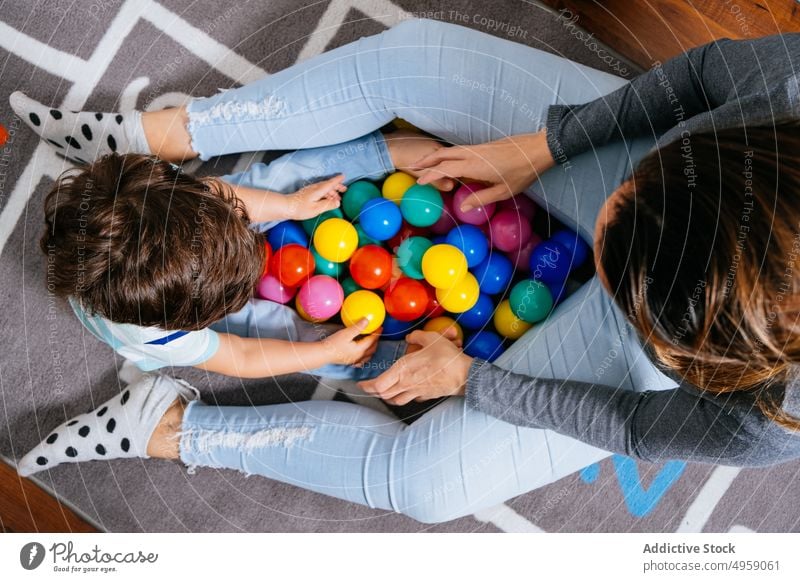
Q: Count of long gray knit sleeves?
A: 2